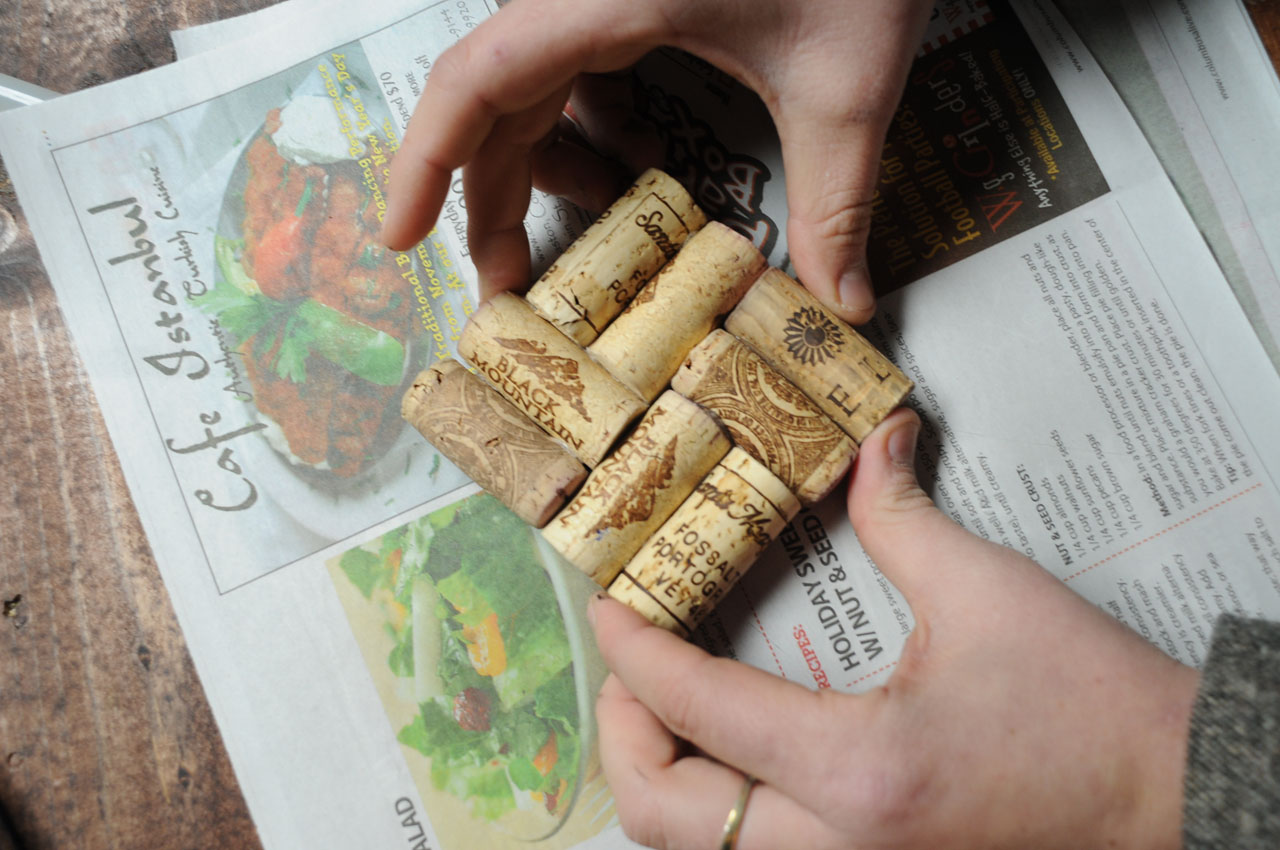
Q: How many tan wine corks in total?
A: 8